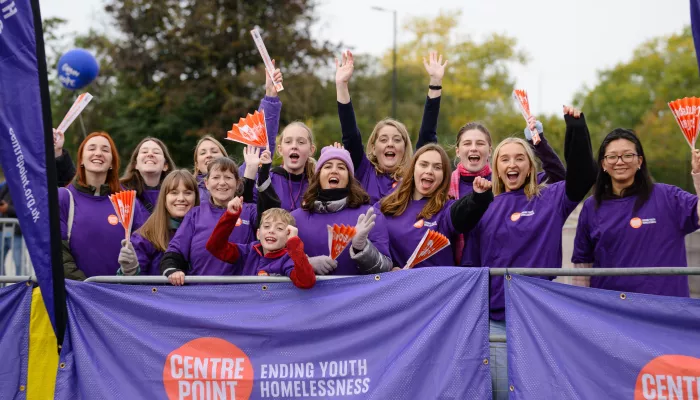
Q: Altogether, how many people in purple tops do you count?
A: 13